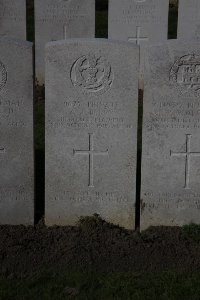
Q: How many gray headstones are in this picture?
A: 7